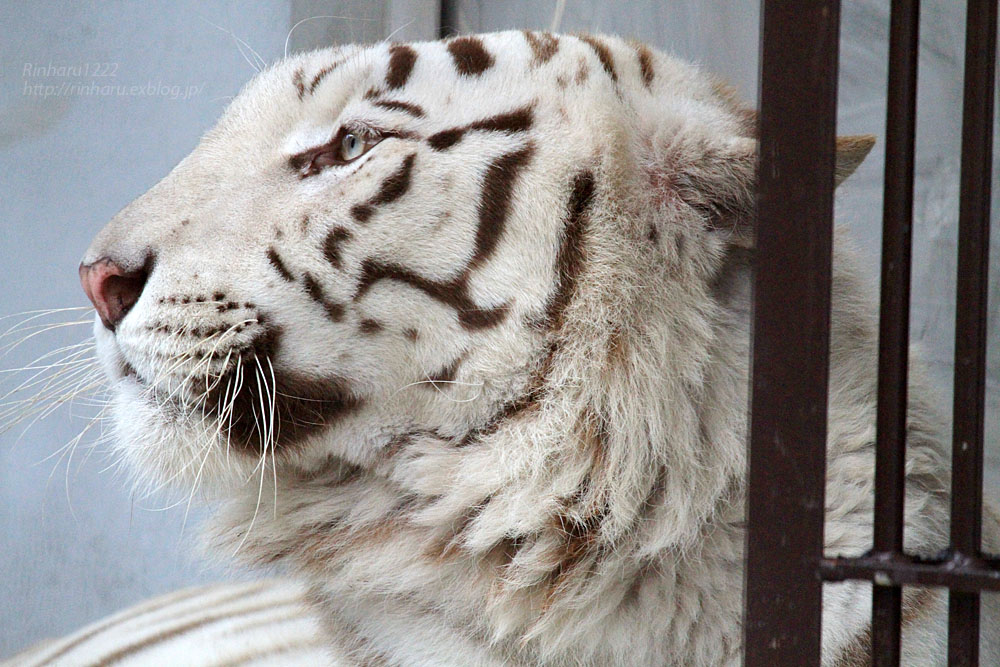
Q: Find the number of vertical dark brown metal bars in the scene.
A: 3